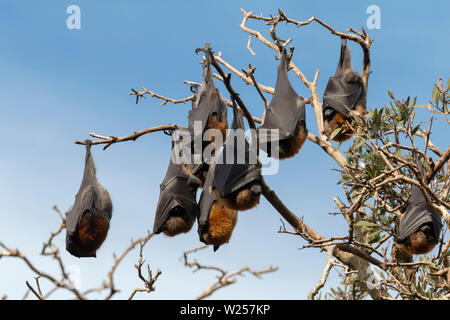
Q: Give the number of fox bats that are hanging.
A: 8